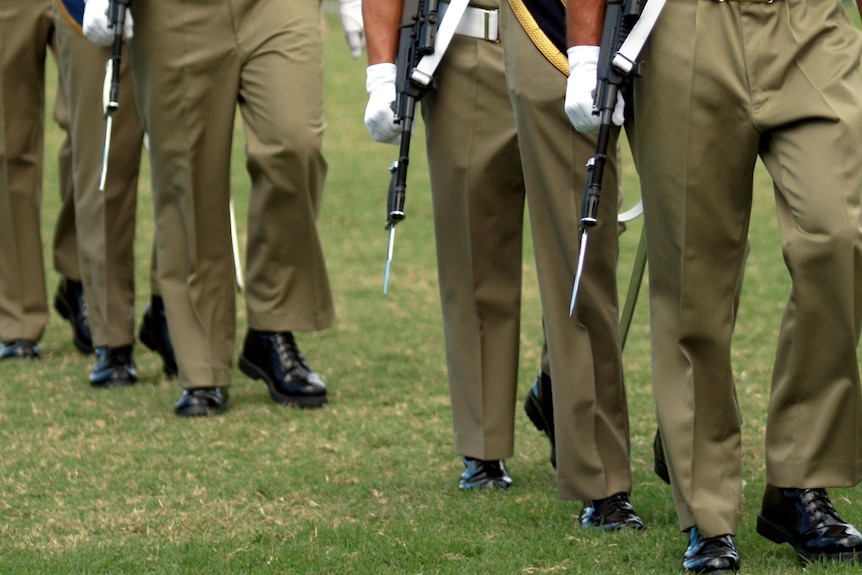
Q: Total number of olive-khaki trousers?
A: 6